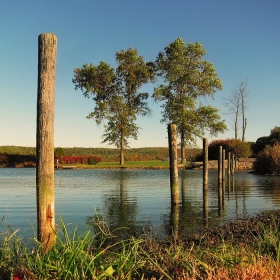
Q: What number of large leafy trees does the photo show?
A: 2